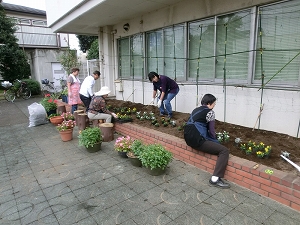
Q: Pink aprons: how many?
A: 1